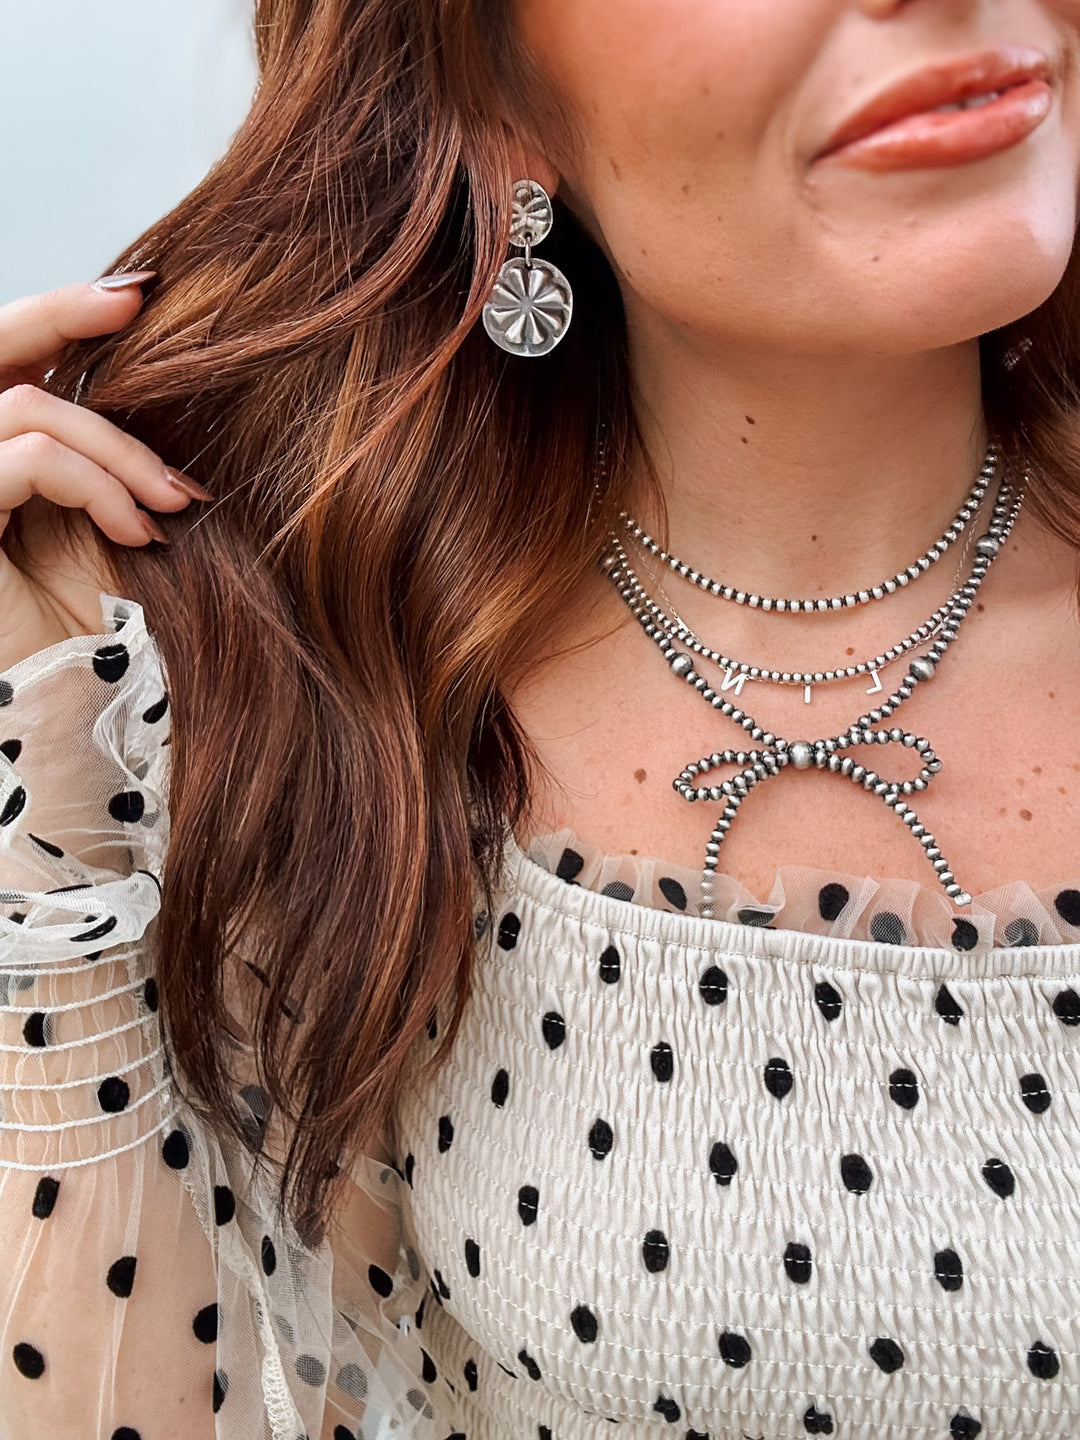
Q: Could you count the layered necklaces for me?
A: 4